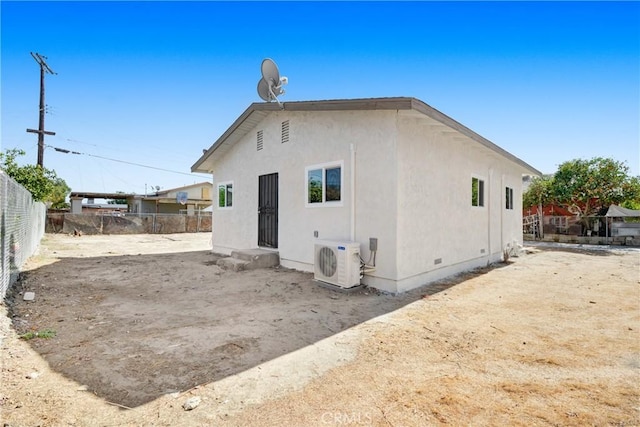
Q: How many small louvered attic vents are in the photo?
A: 2